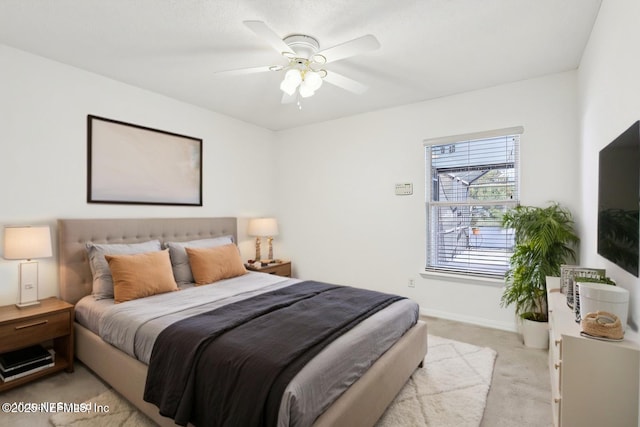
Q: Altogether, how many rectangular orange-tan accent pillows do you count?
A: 2